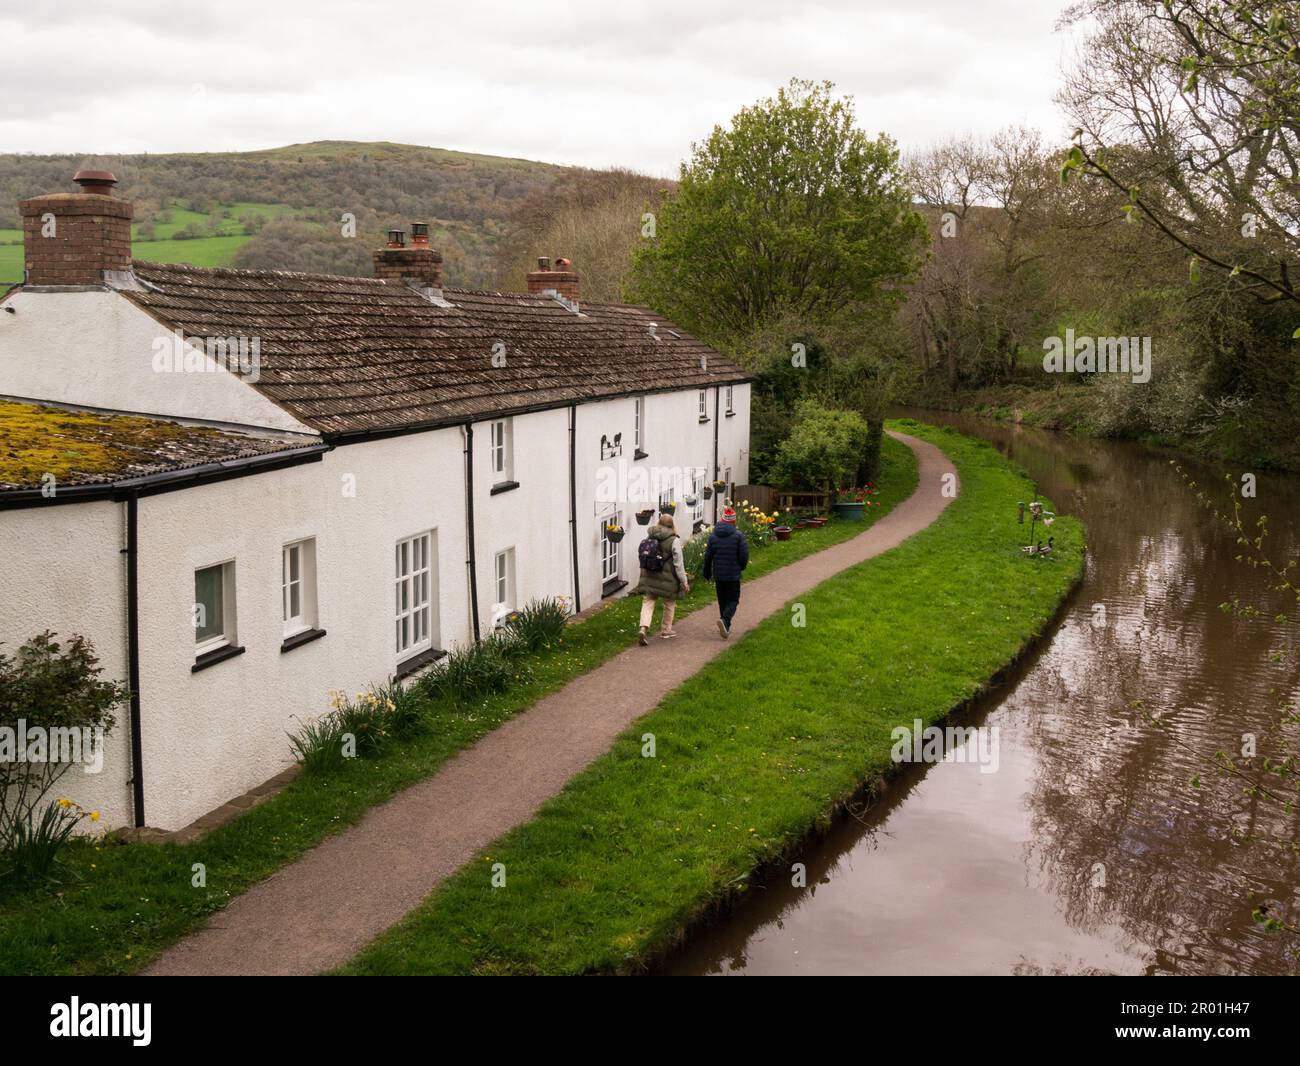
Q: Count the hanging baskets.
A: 6